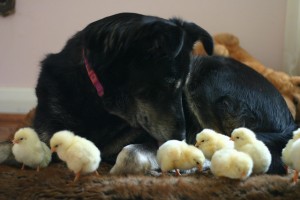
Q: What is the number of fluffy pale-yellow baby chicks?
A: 7